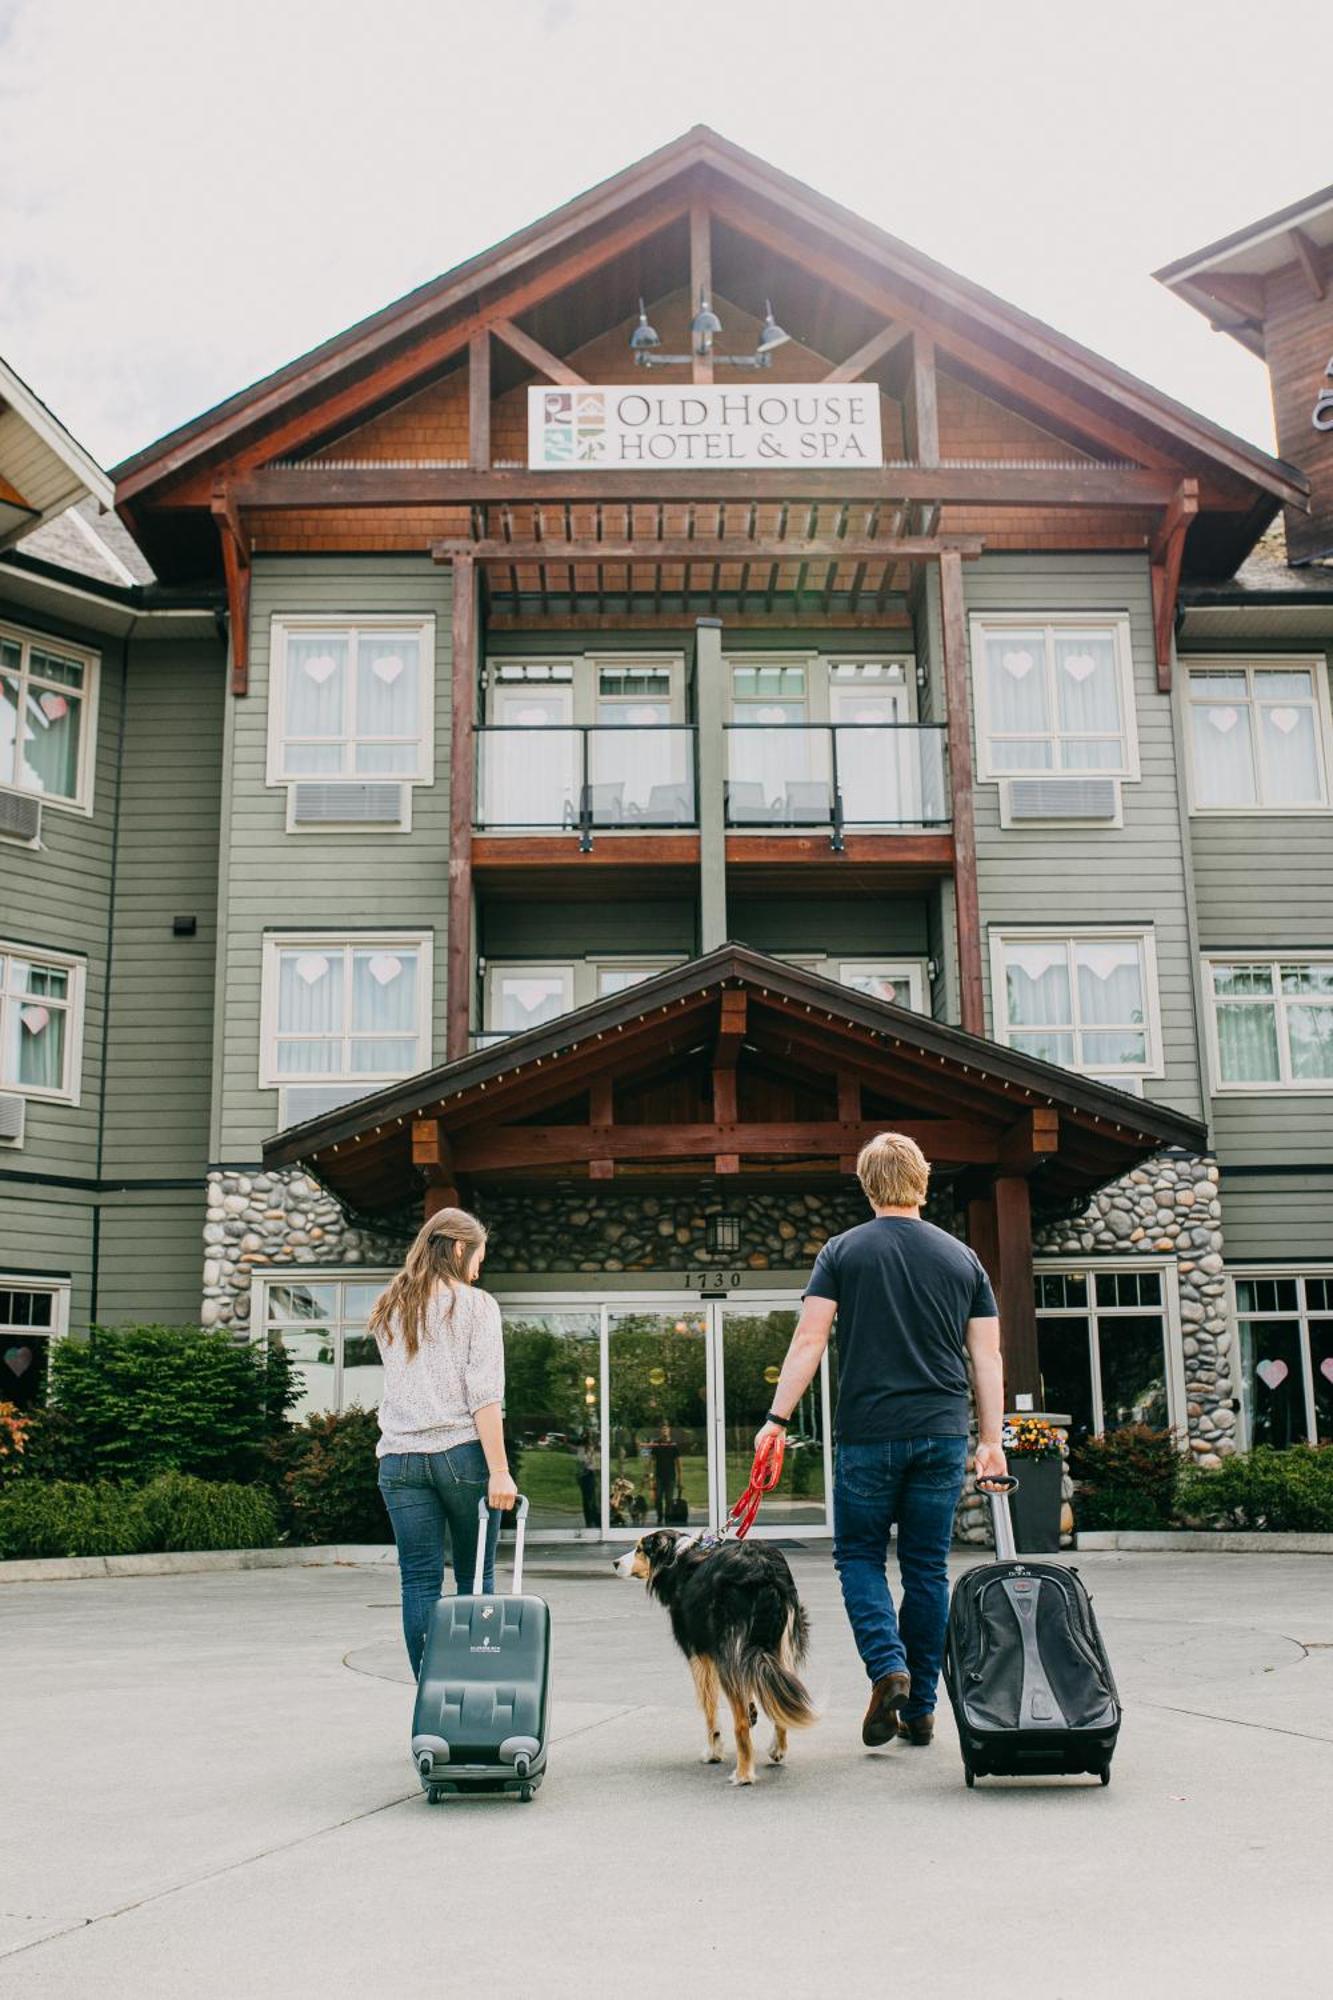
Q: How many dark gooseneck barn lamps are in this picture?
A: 3